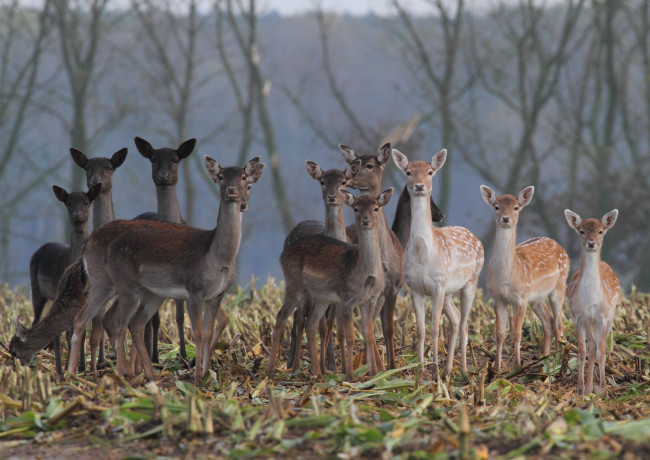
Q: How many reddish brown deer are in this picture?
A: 3